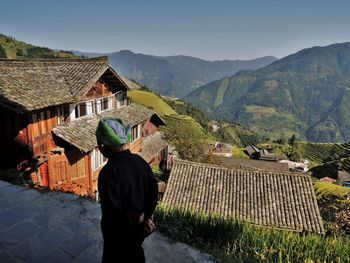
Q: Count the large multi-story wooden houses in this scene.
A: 1